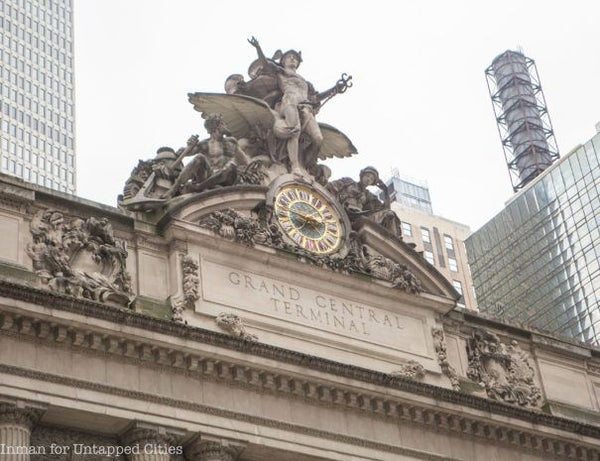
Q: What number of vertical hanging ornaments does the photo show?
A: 2